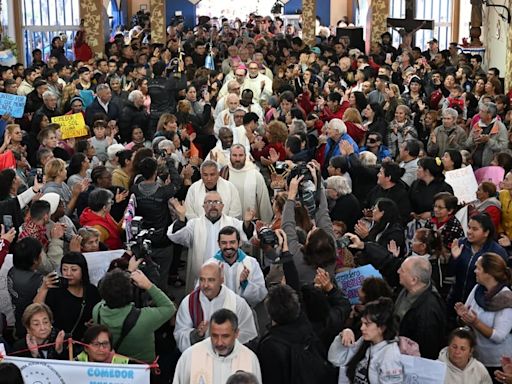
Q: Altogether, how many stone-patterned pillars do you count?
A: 4